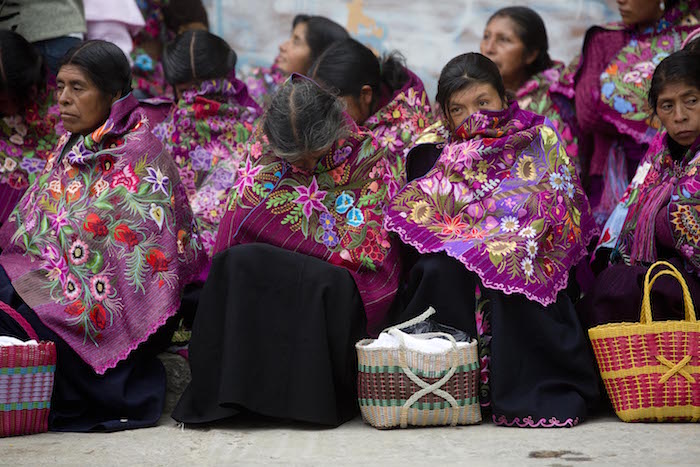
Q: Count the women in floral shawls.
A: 10